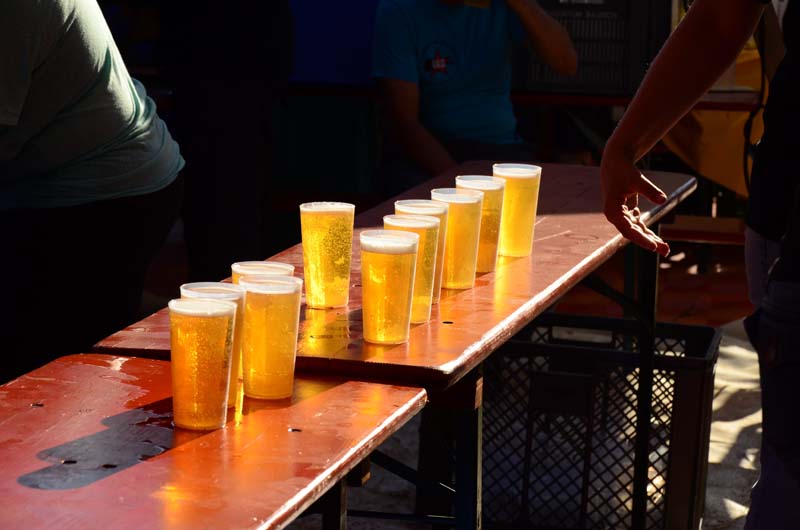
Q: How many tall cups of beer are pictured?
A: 11